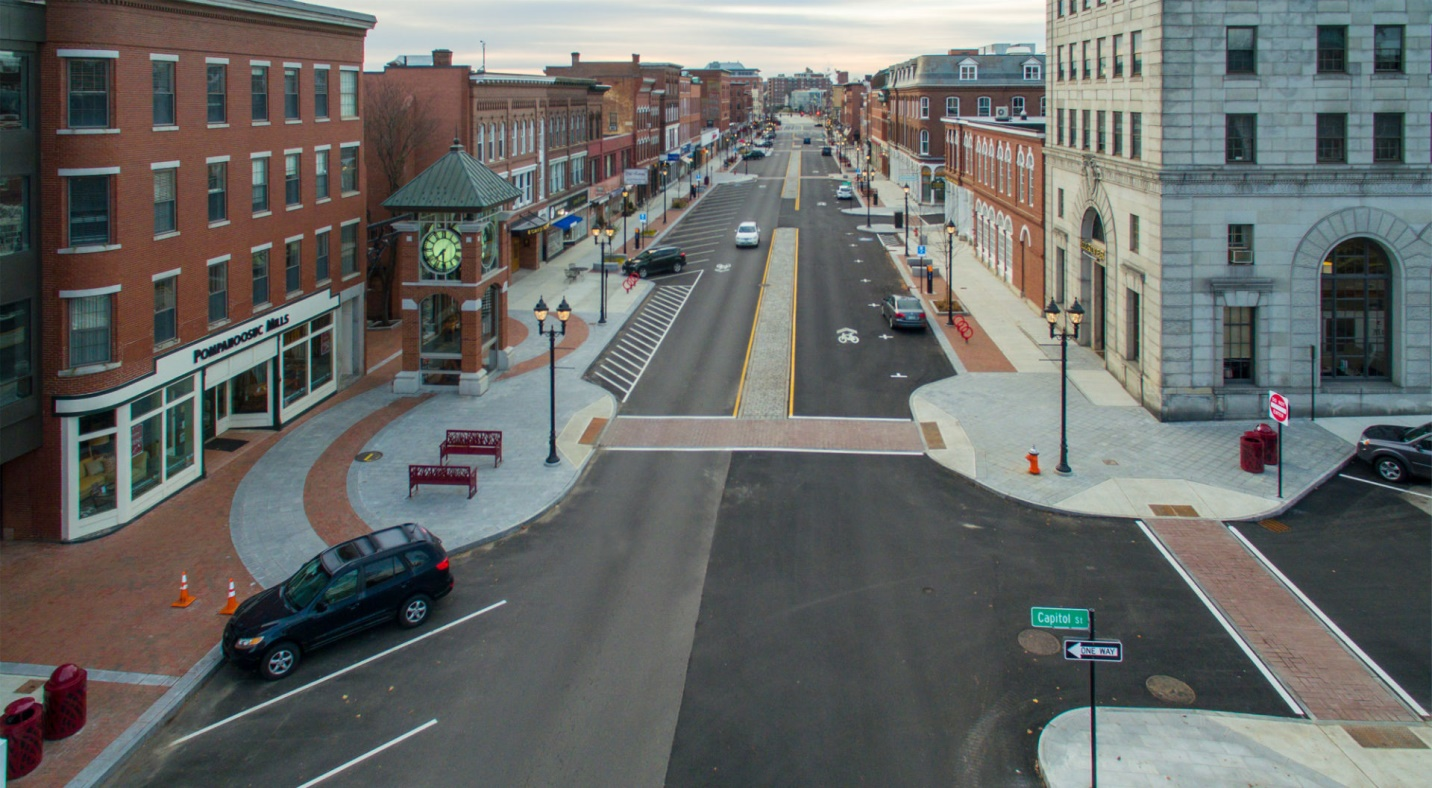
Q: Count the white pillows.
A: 1